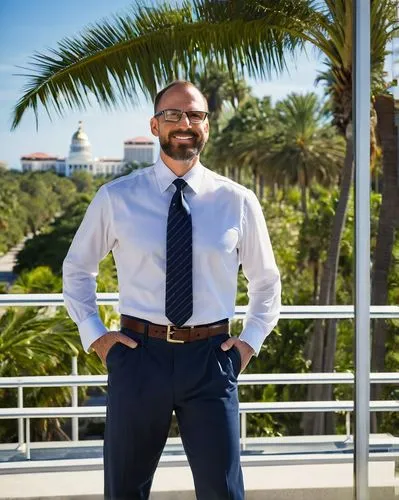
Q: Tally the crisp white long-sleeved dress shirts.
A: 1